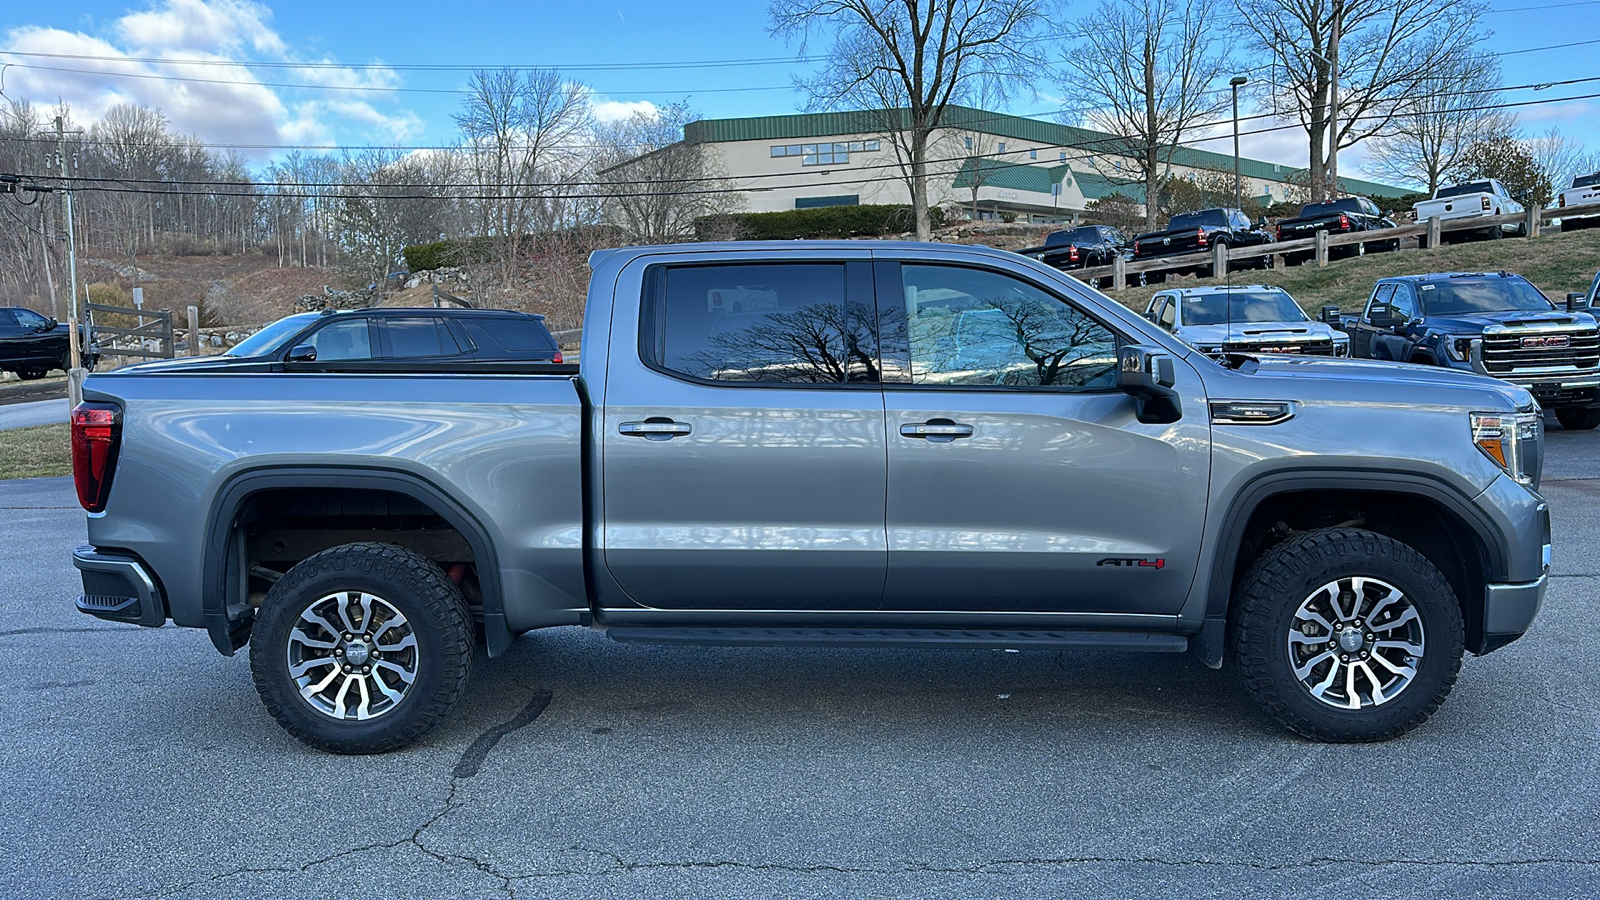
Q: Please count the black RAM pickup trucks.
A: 3